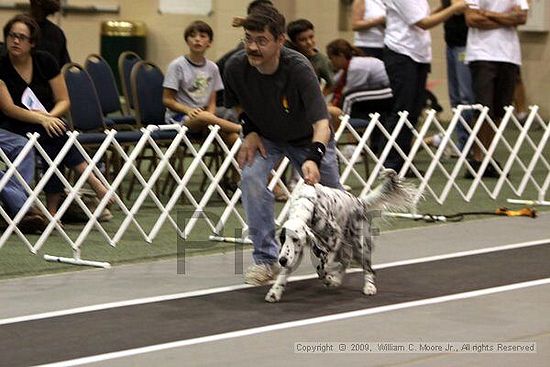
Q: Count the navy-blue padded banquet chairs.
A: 4